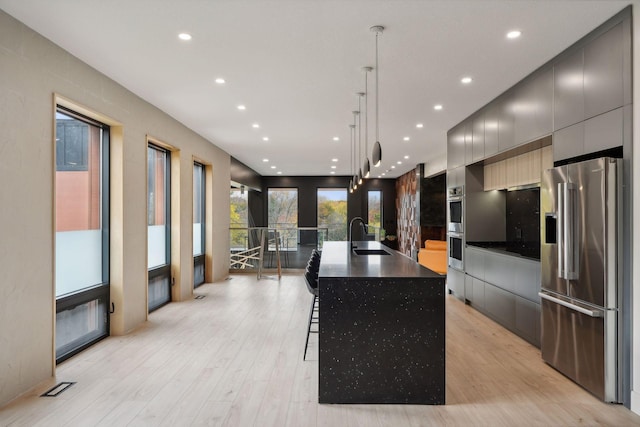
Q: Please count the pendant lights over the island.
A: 5